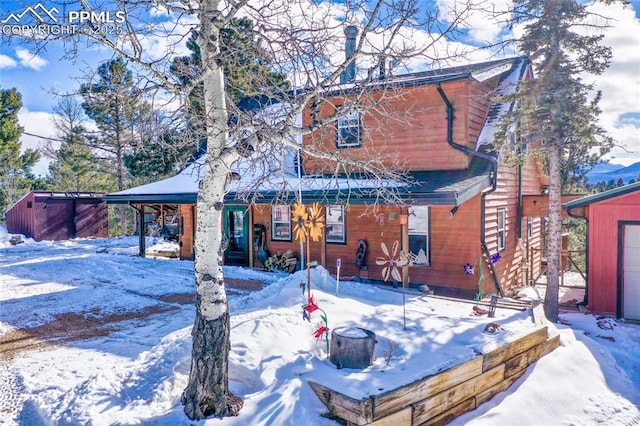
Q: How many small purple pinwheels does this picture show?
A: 2